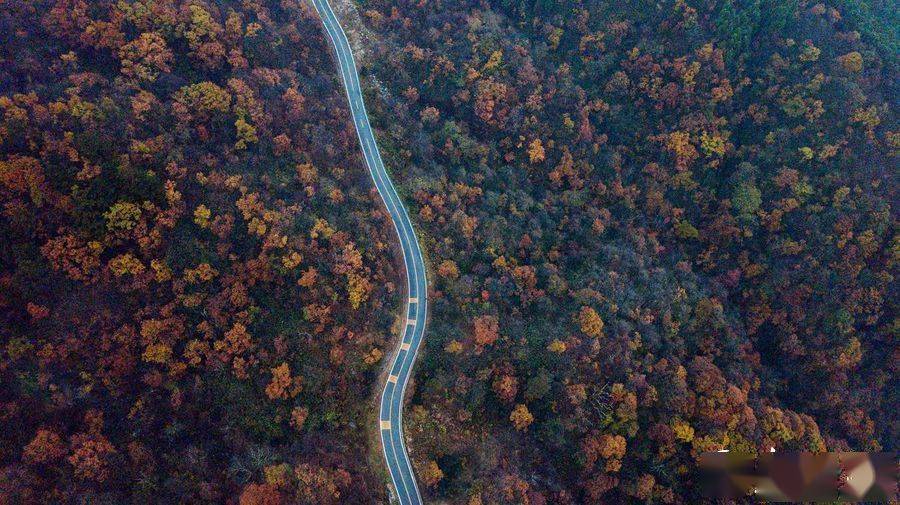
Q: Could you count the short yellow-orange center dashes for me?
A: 5